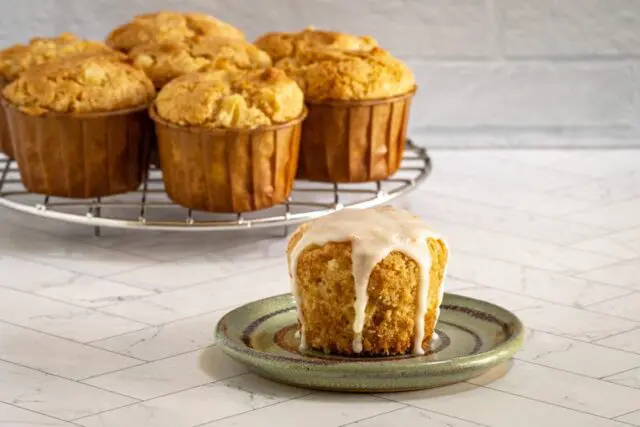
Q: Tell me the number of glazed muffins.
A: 1